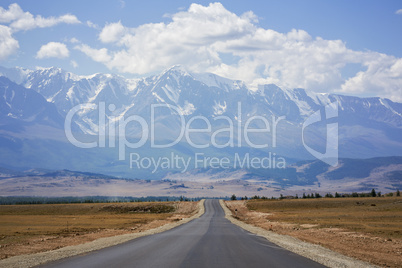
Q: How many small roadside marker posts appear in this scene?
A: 2